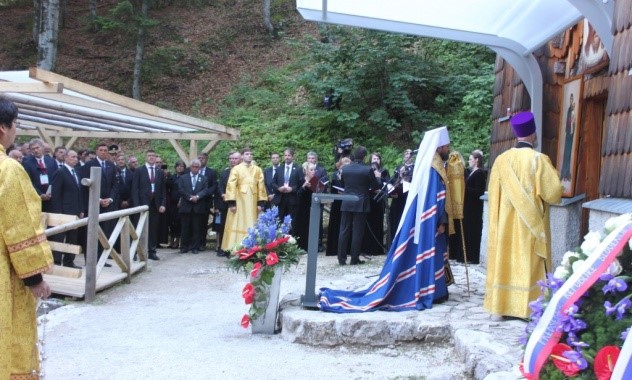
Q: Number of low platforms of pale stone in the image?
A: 1